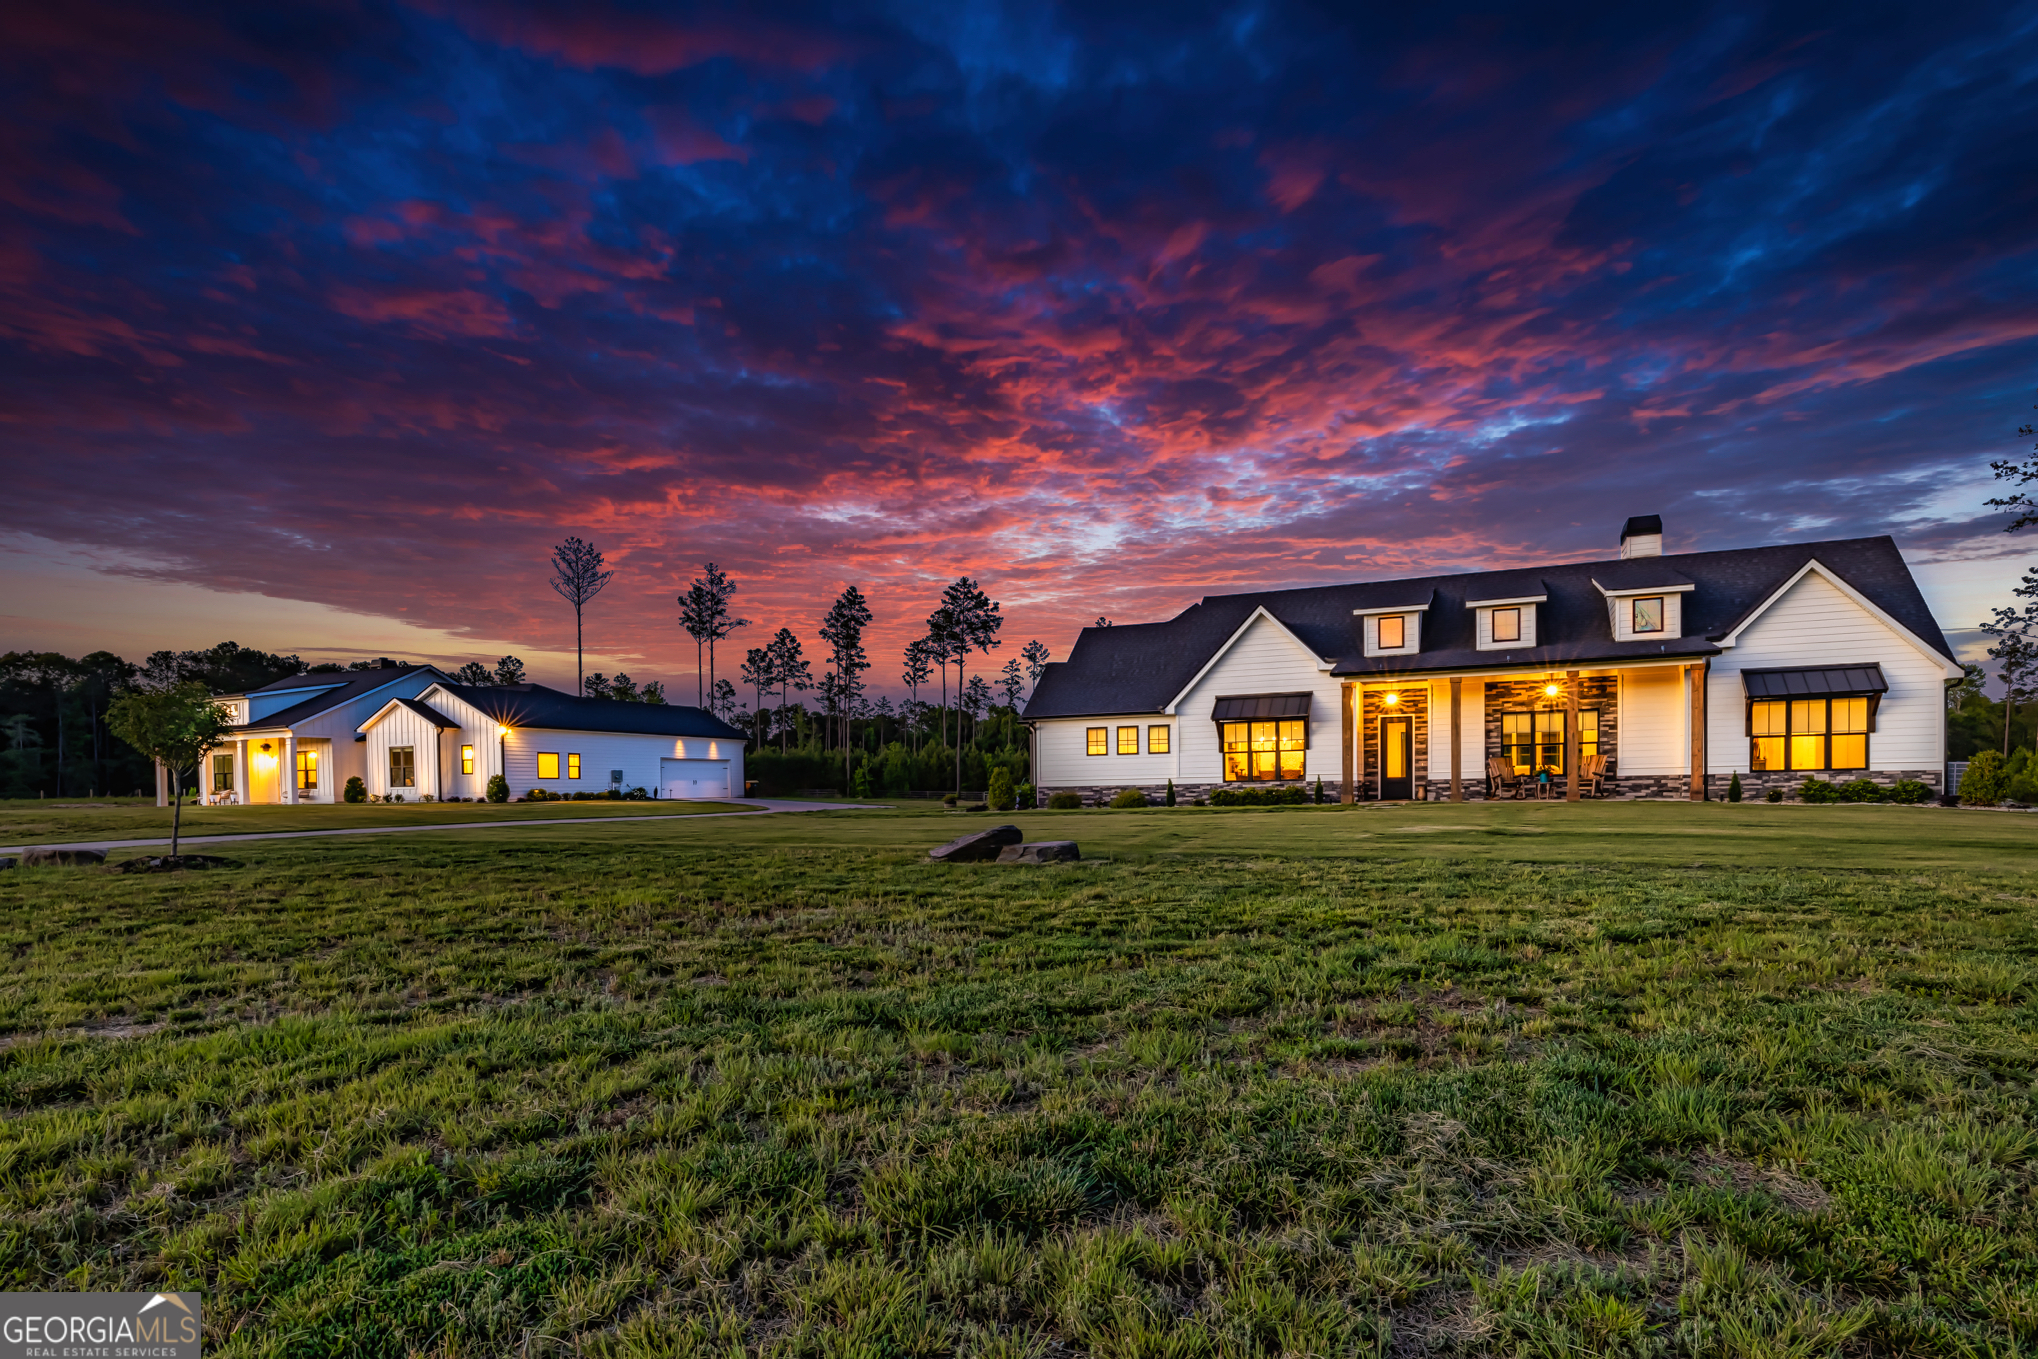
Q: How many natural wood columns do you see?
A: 4